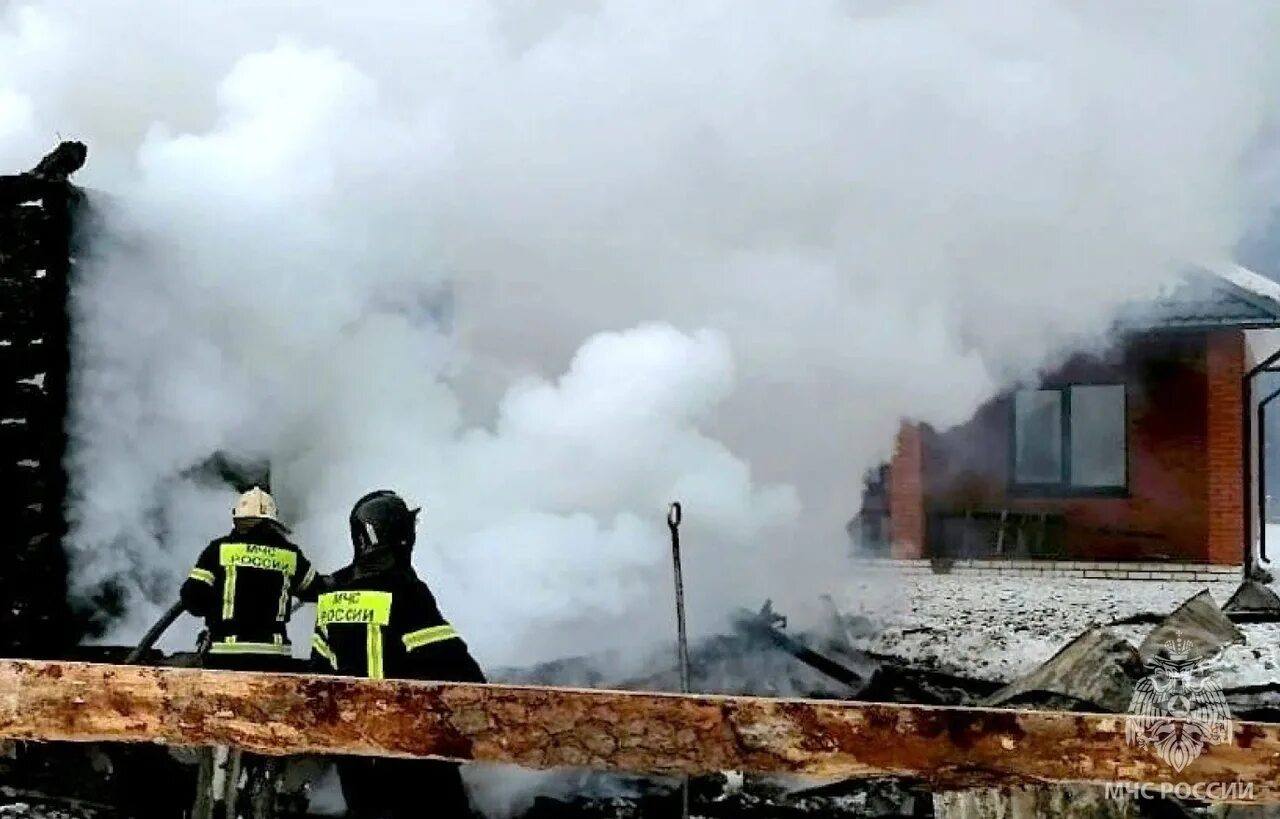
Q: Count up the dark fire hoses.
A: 1